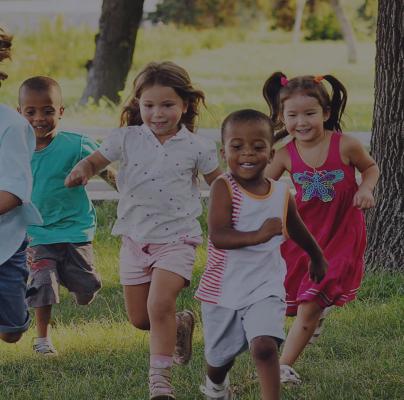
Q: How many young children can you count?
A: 5